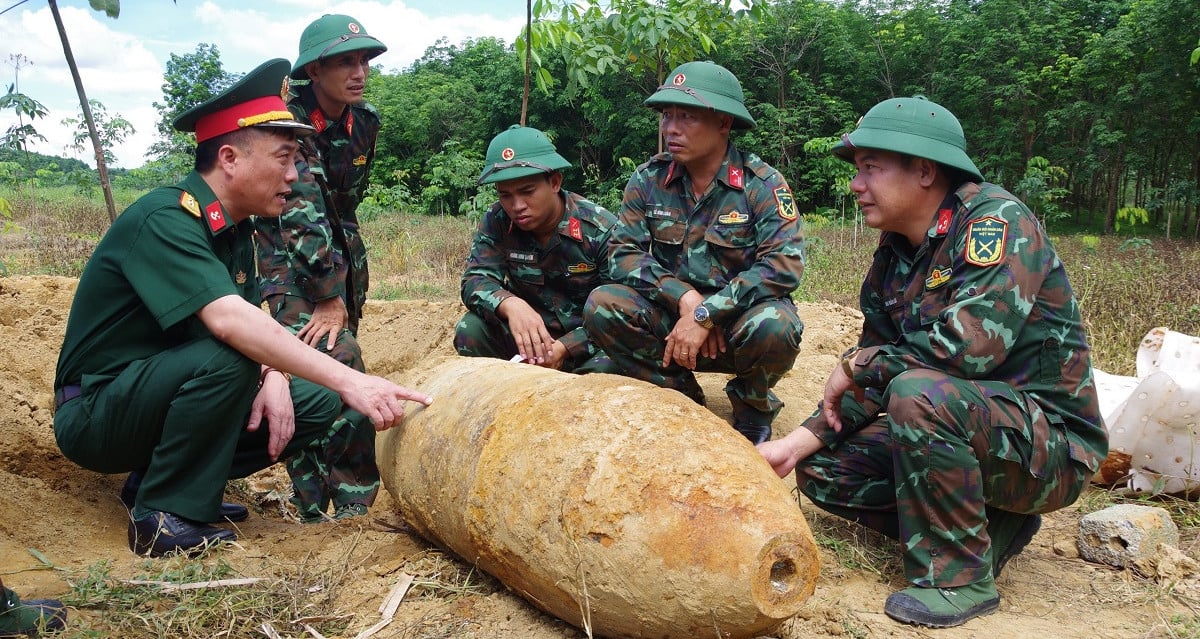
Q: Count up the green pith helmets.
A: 4